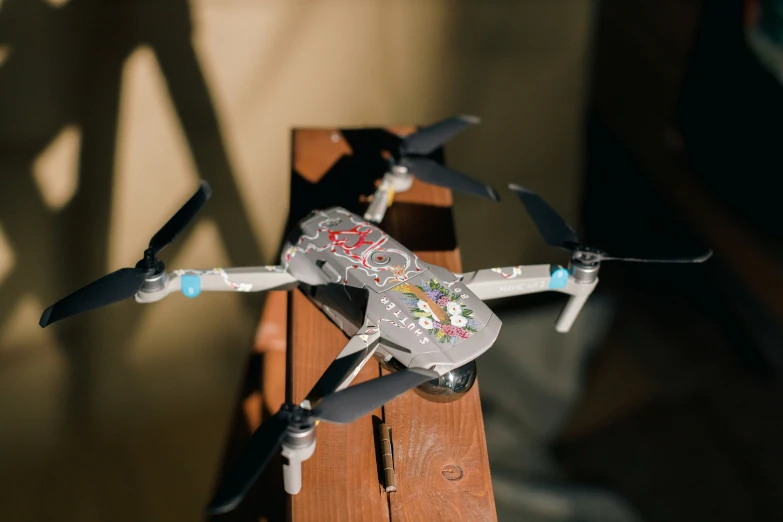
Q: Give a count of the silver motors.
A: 4